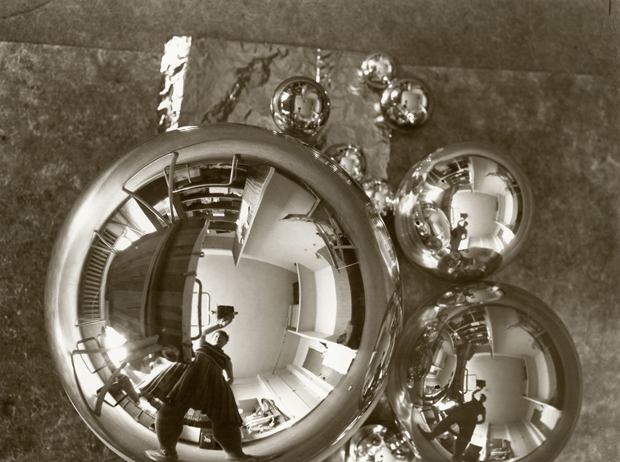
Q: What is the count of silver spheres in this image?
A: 9